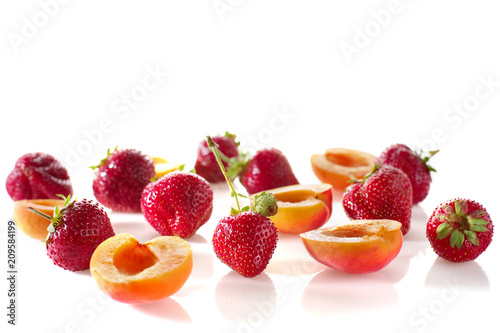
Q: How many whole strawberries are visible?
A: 10